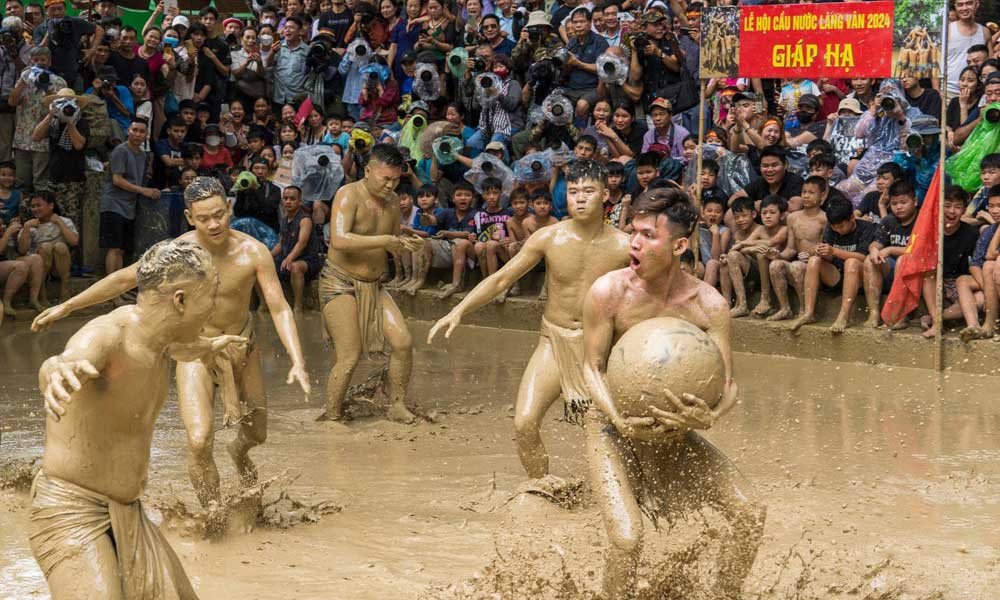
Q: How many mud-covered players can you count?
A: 5